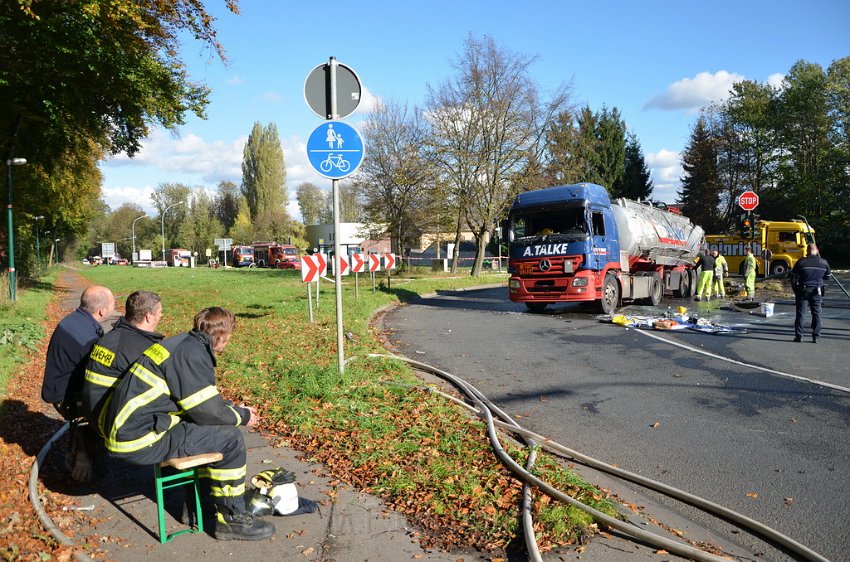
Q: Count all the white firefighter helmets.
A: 1